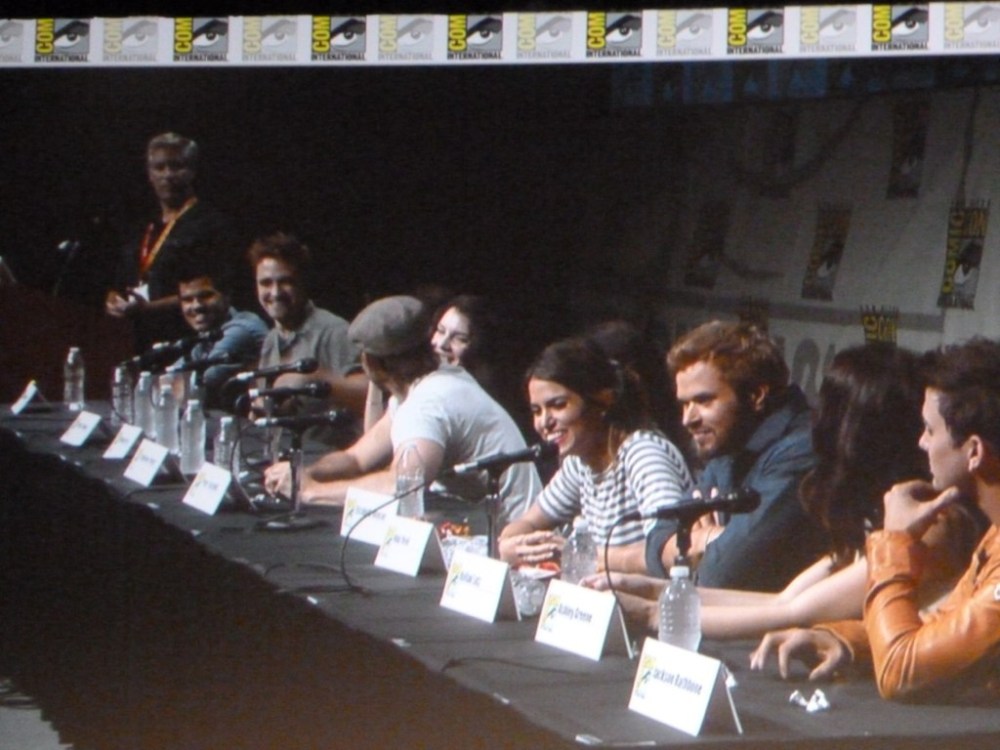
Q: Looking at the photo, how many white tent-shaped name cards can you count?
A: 10